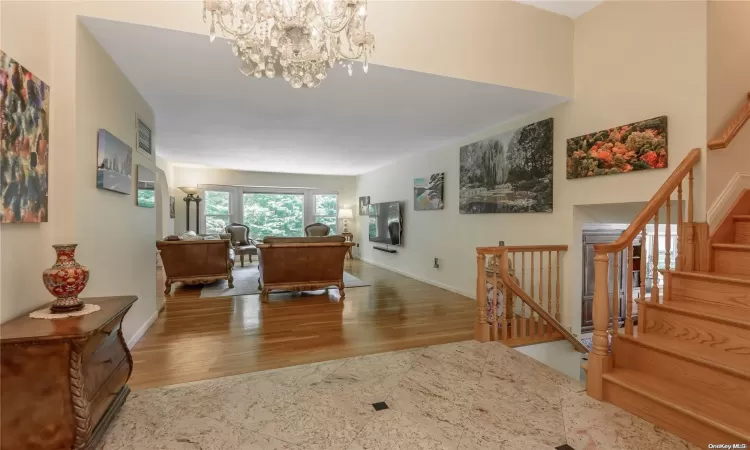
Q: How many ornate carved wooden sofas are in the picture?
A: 2